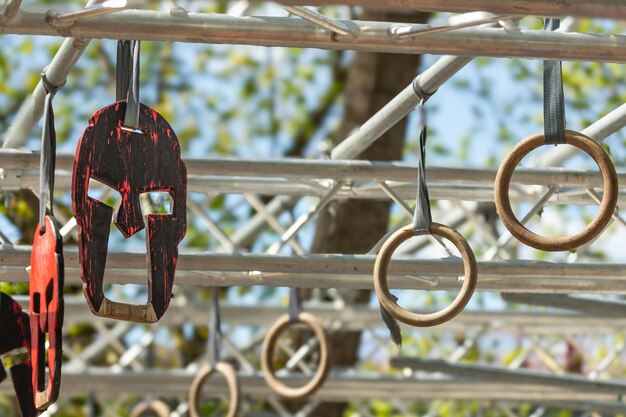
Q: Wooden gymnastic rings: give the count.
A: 5